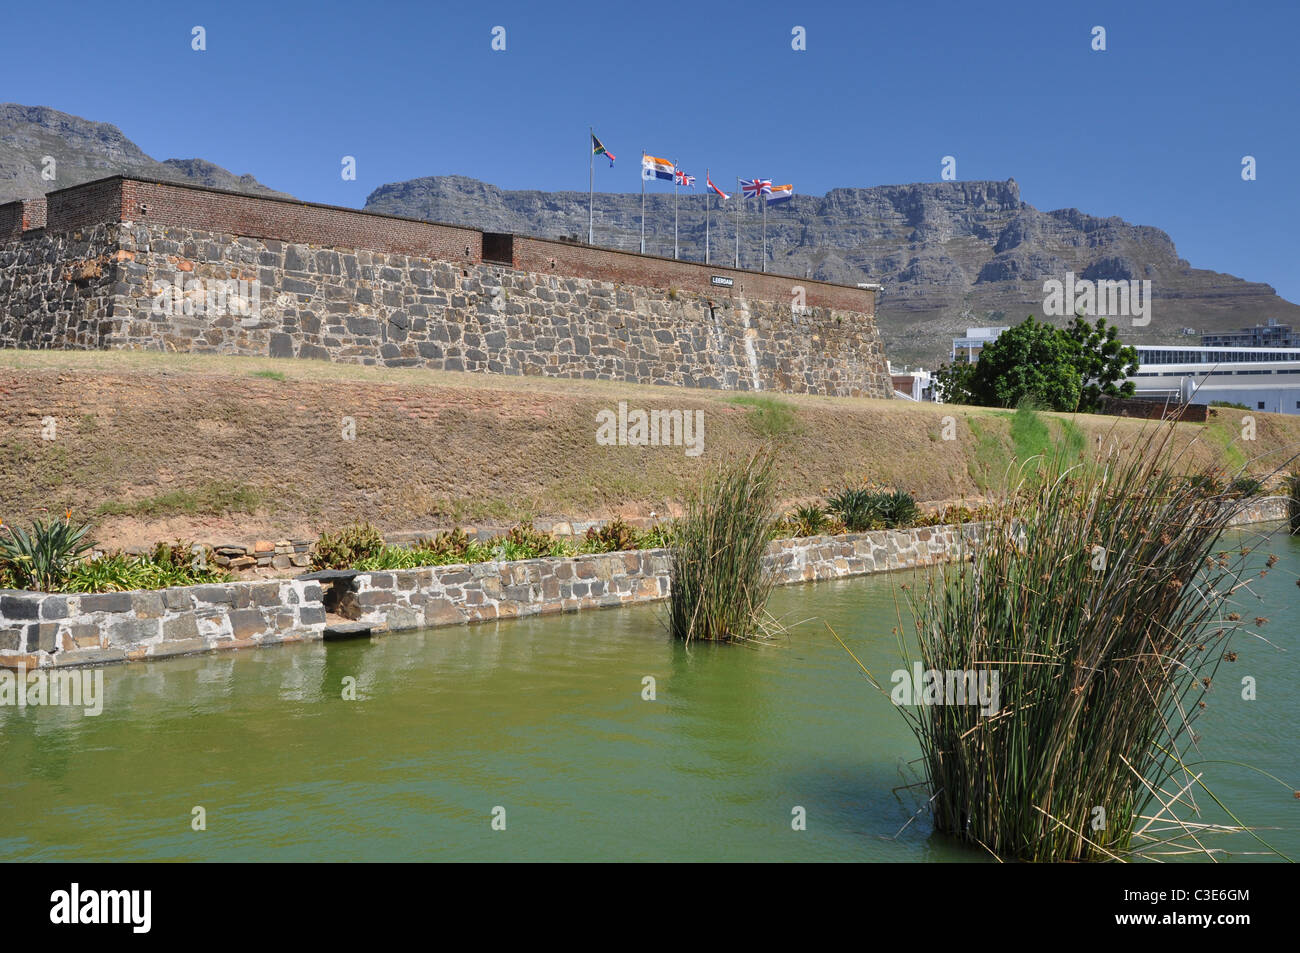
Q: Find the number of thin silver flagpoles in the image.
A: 6